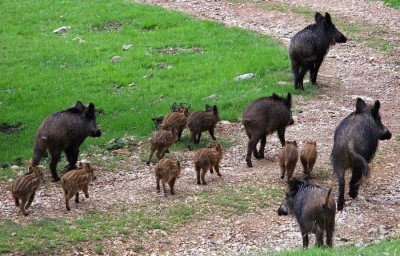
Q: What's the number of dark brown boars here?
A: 5